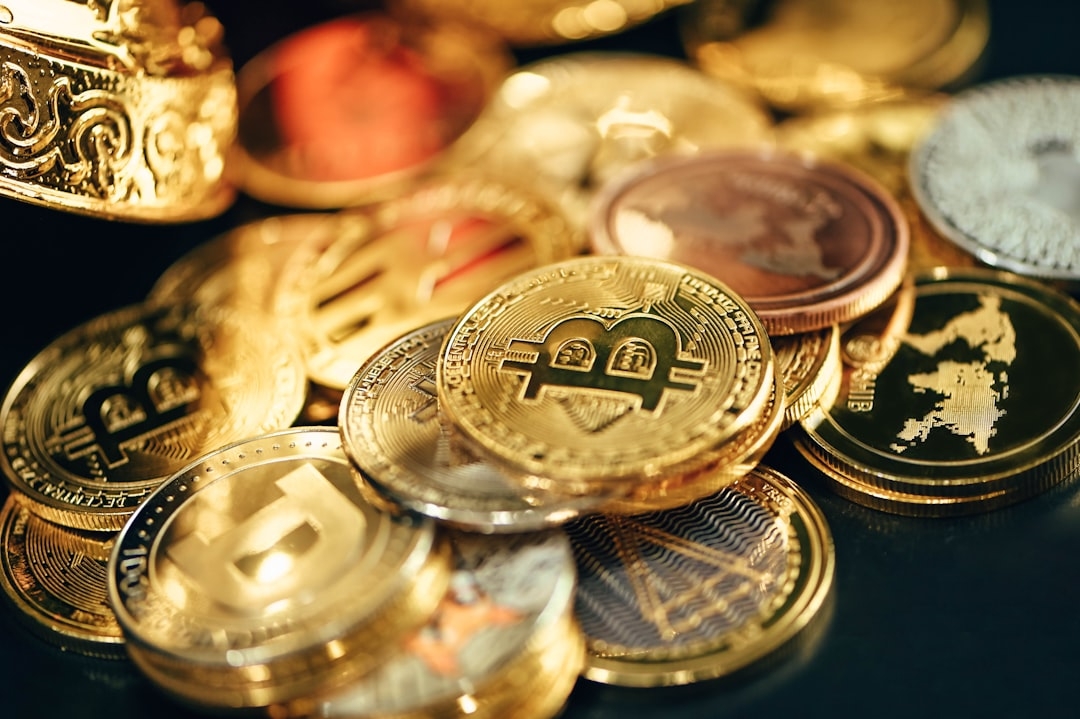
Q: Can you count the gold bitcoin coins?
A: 2